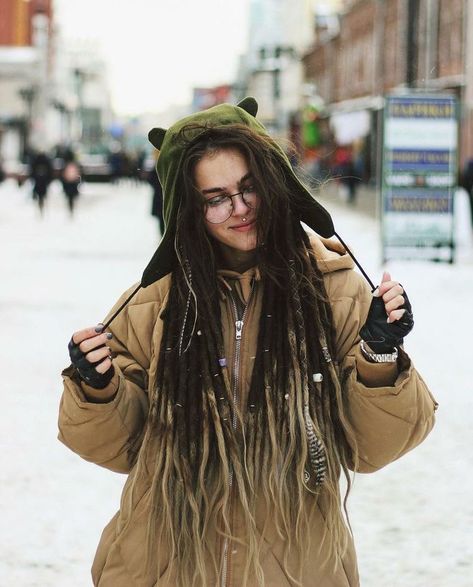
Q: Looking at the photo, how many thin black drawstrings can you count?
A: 2